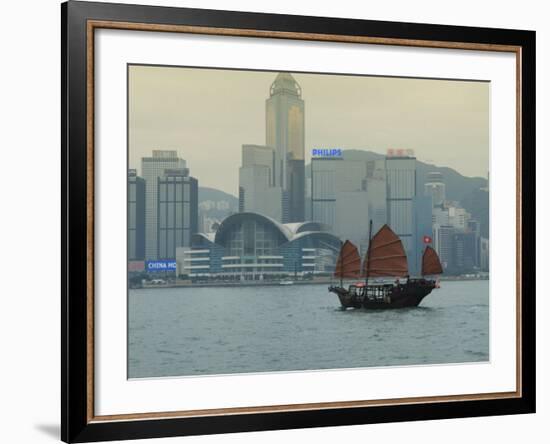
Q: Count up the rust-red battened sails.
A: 3